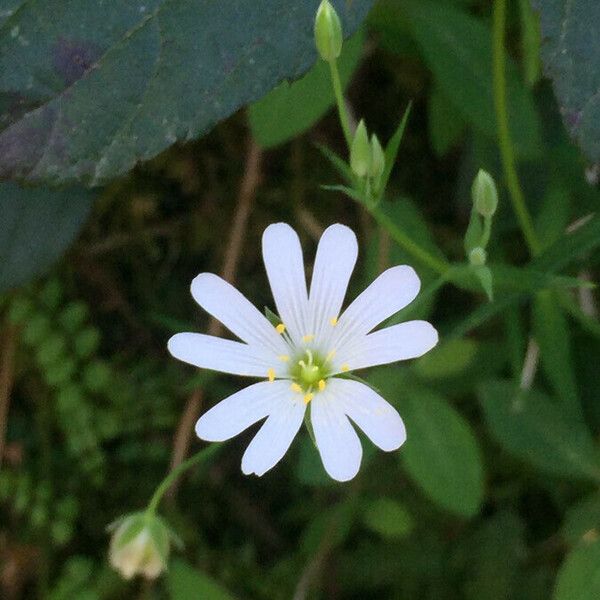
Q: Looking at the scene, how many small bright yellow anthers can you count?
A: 10